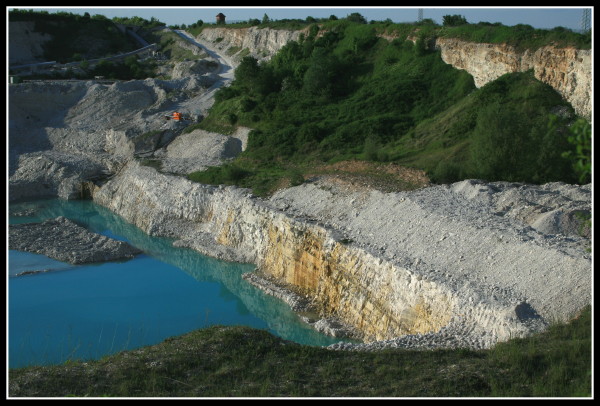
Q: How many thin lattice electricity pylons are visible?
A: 2